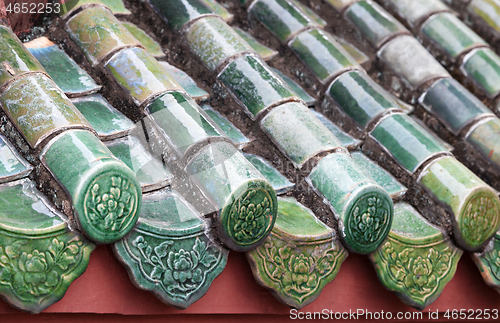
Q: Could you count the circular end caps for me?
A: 4